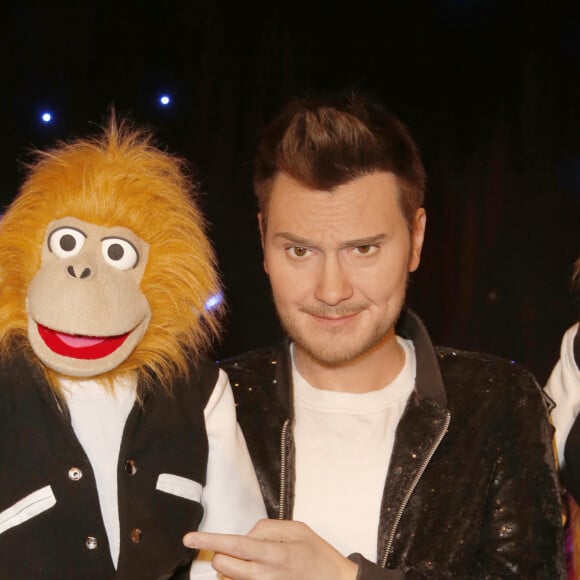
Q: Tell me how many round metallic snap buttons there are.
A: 4